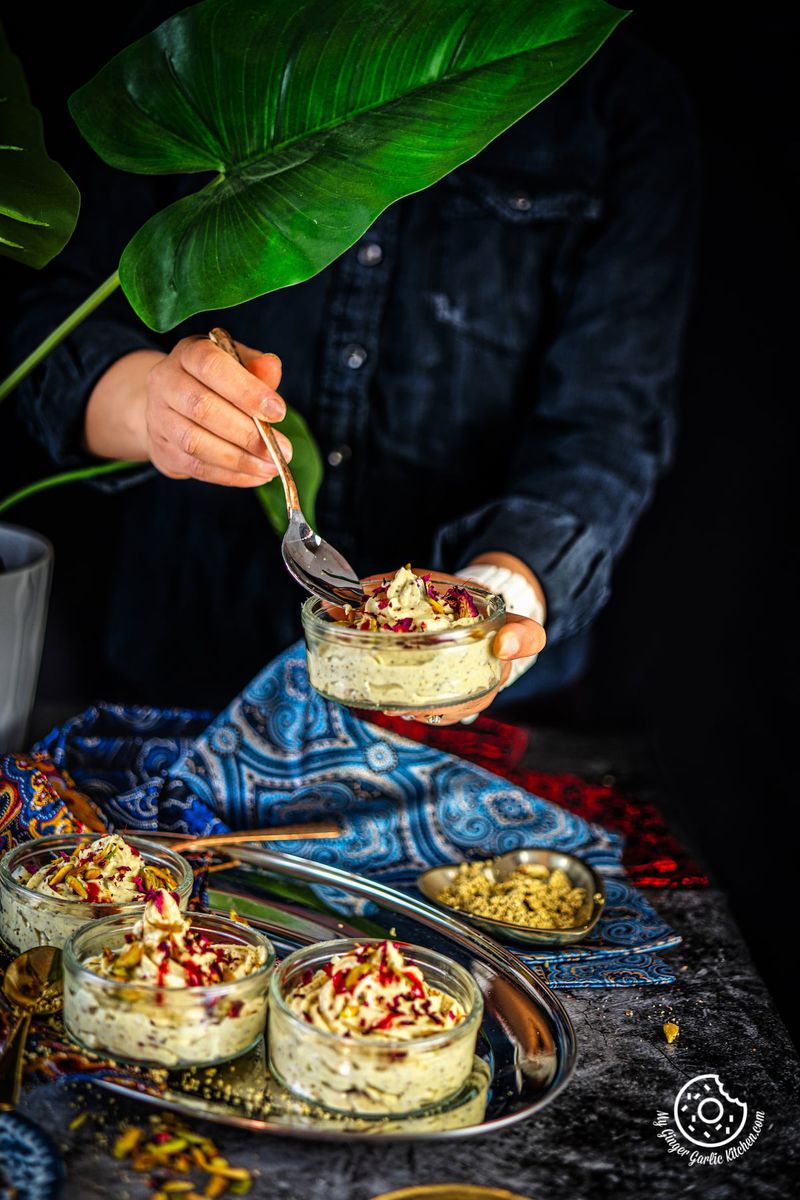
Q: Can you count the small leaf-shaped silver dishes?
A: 1